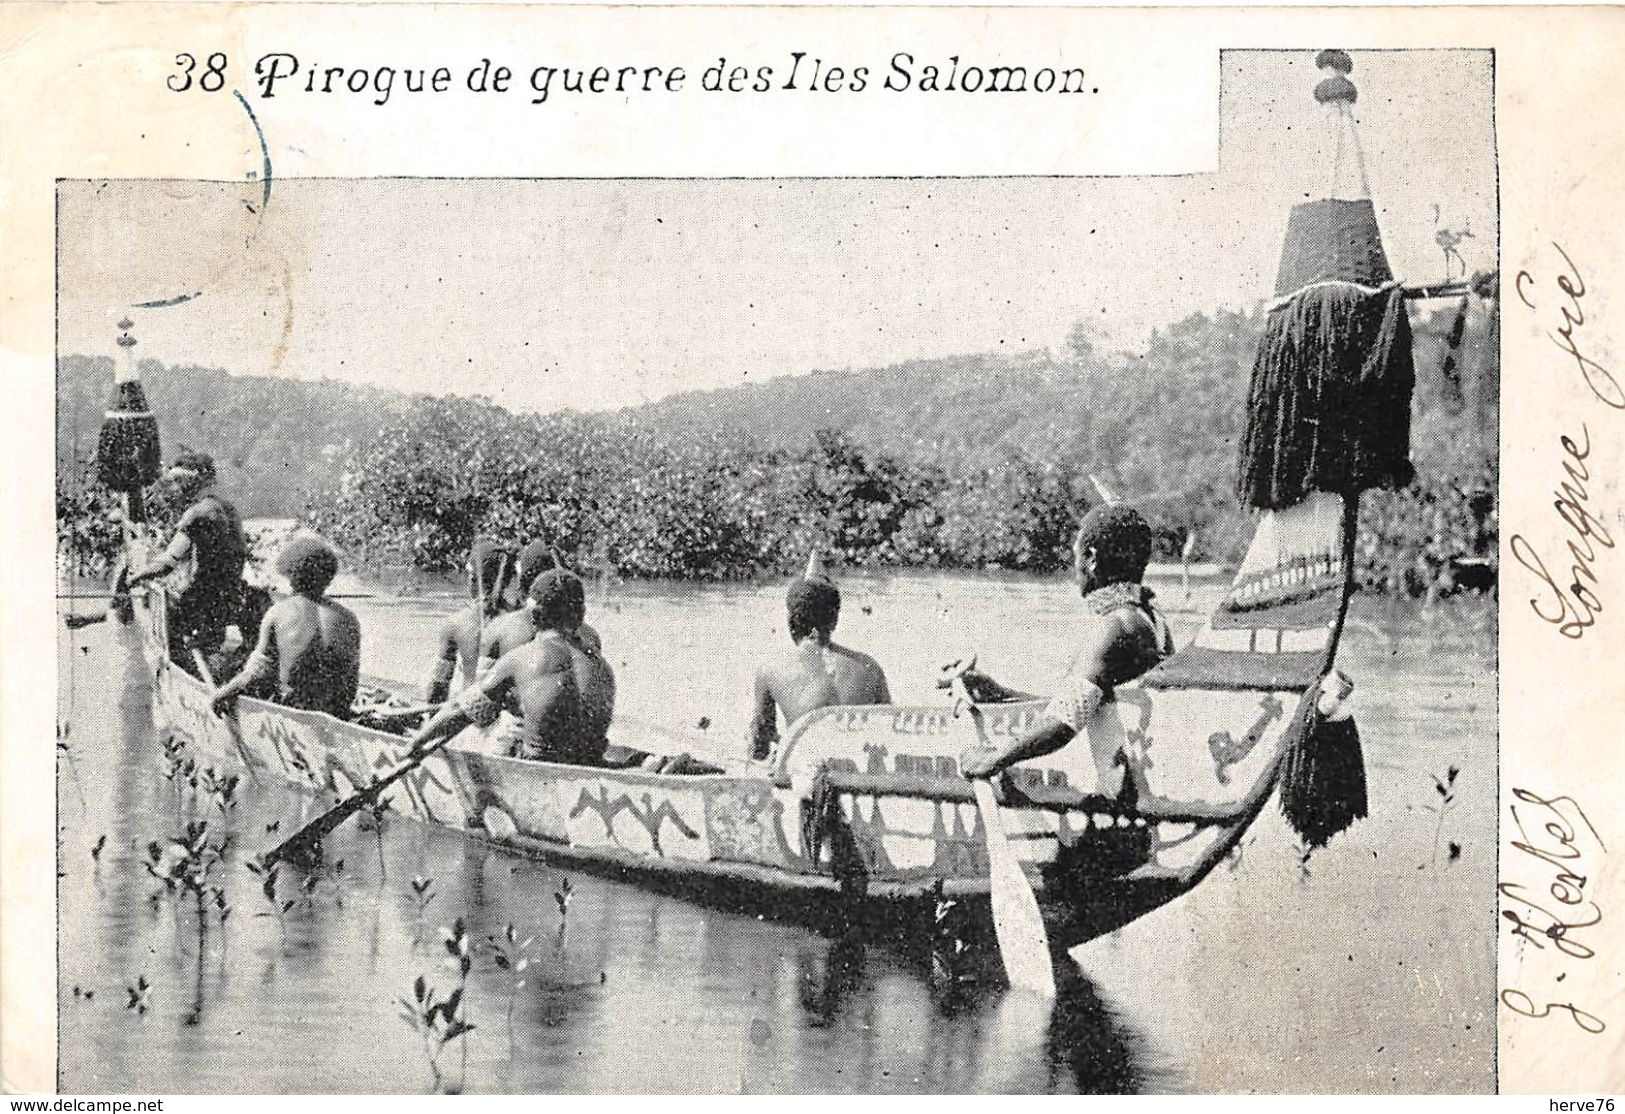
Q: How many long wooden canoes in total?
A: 1